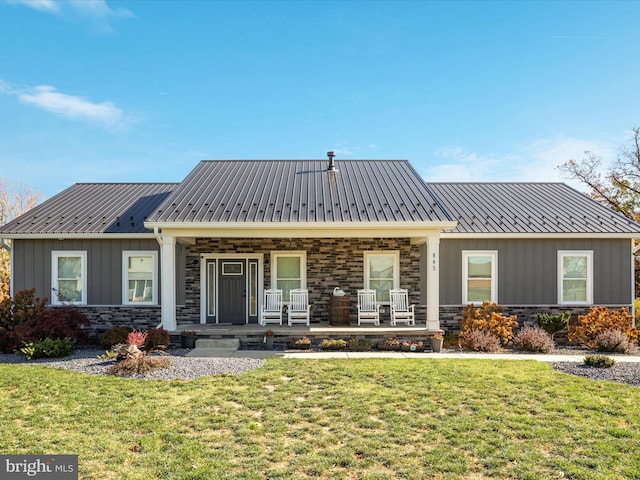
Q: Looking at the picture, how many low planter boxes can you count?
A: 5